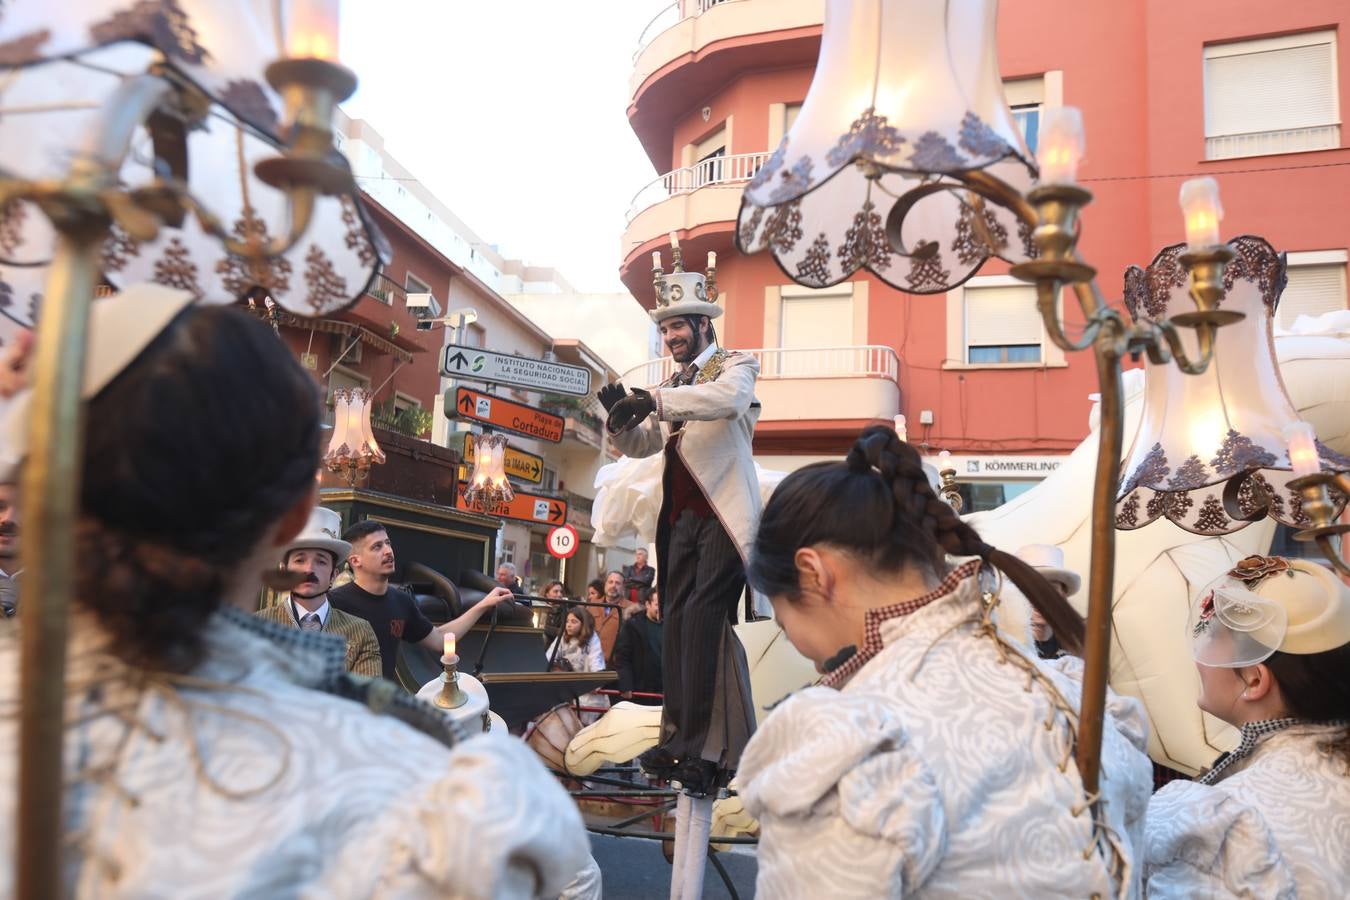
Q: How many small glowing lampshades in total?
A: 2